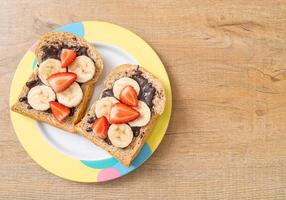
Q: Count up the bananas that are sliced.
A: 8